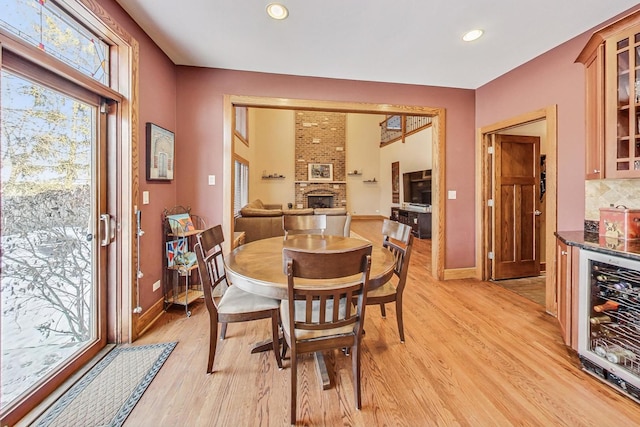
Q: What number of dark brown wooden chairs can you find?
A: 4